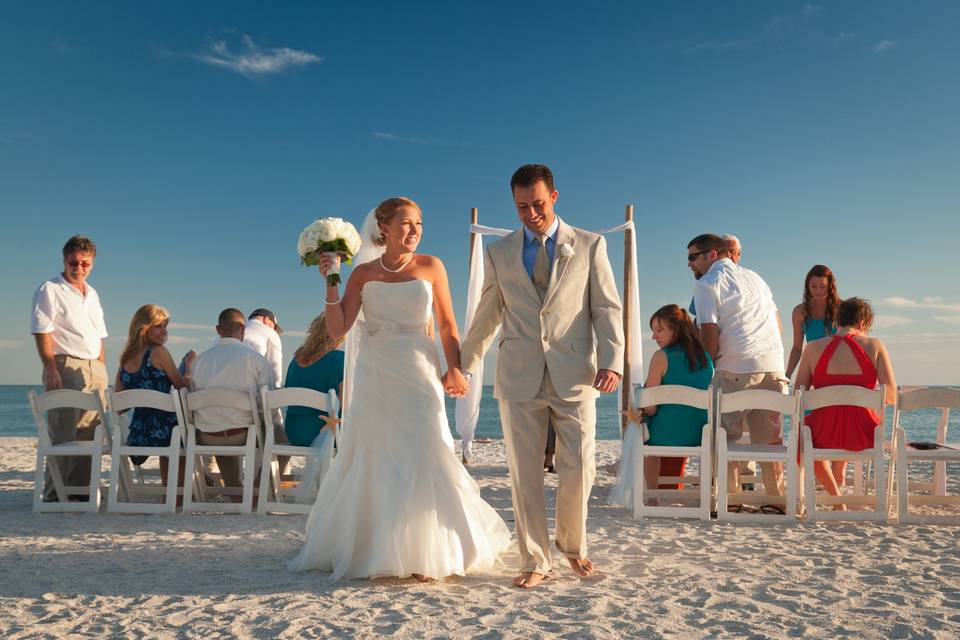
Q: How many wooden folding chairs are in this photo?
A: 8